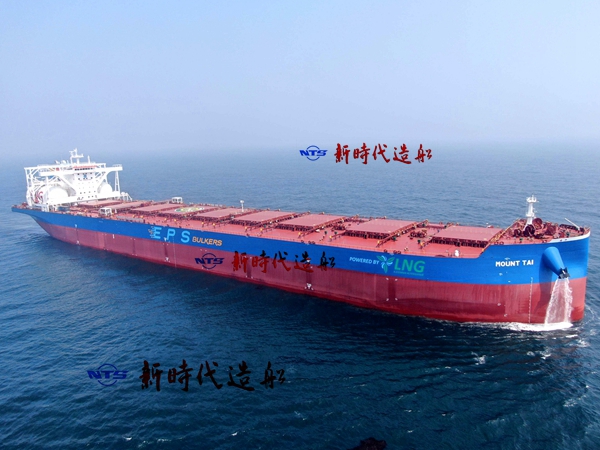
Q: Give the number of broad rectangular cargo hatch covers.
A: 9